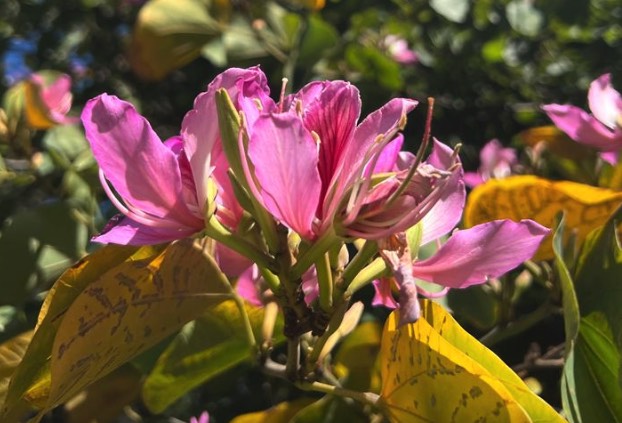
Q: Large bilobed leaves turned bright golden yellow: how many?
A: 3